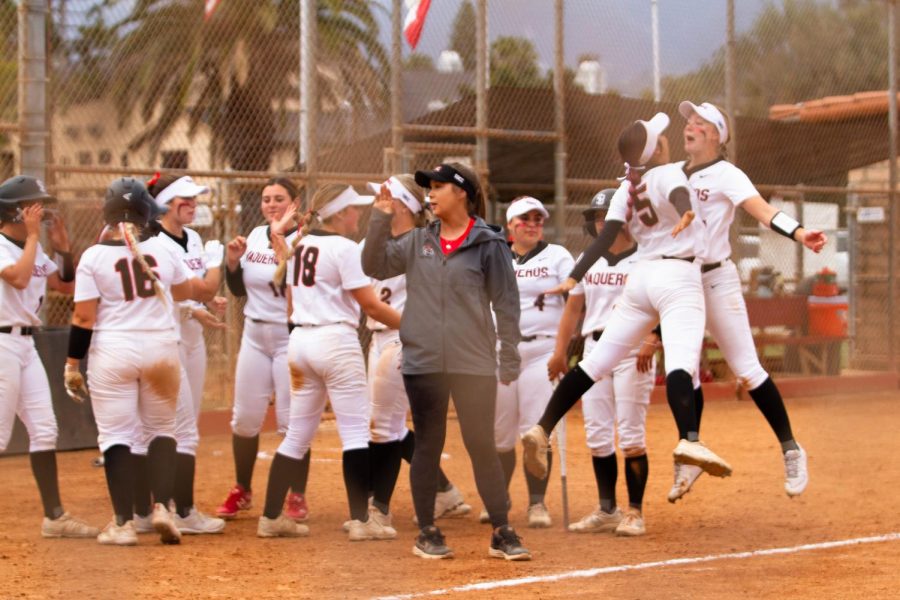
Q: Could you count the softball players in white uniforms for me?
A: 10